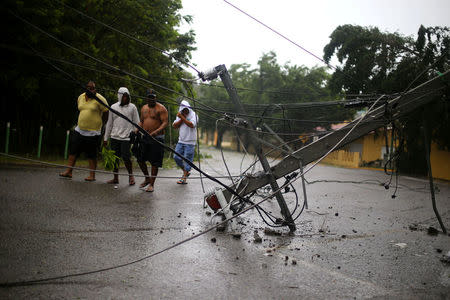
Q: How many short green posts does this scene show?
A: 3